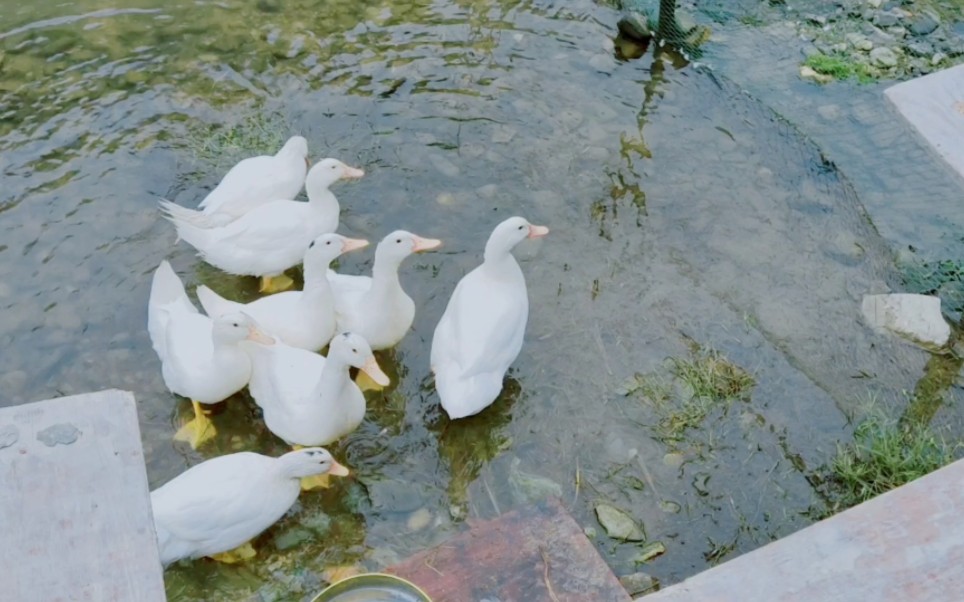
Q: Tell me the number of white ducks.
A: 8